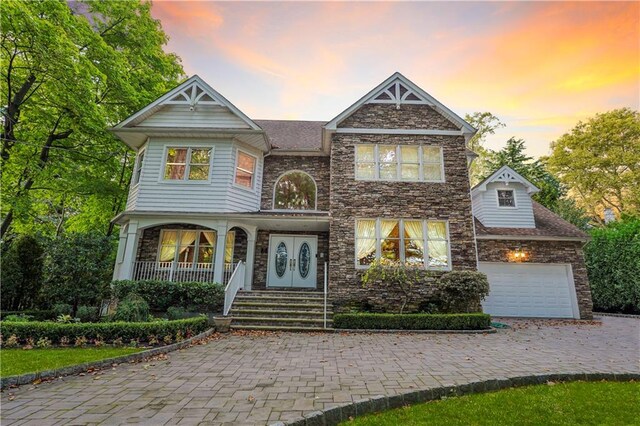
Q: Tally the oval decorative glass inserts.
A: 2